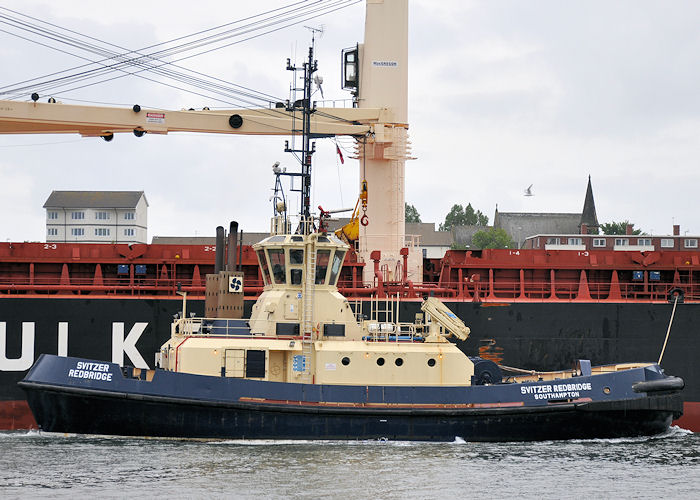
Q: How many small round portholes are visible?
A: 4